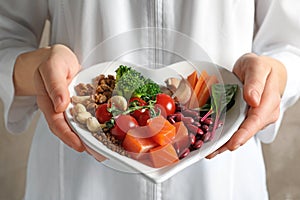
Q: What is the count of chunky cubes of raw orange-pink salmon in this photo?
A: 4